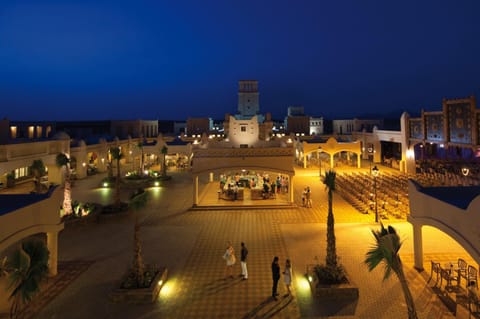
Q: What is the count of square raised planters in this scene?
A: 2